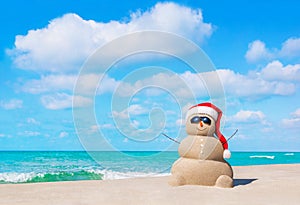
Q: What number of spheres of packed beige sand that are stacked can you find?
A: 3